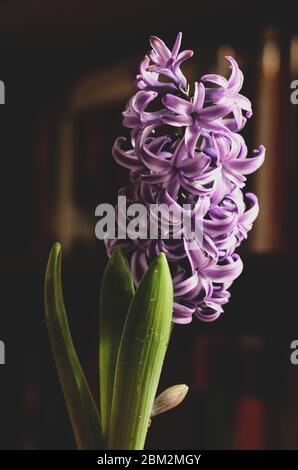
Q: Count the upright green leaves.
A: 3